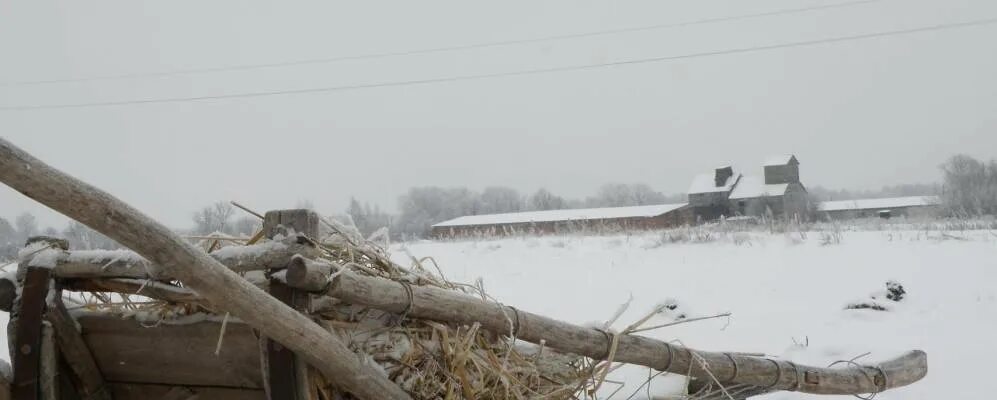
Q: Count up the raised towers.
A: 2